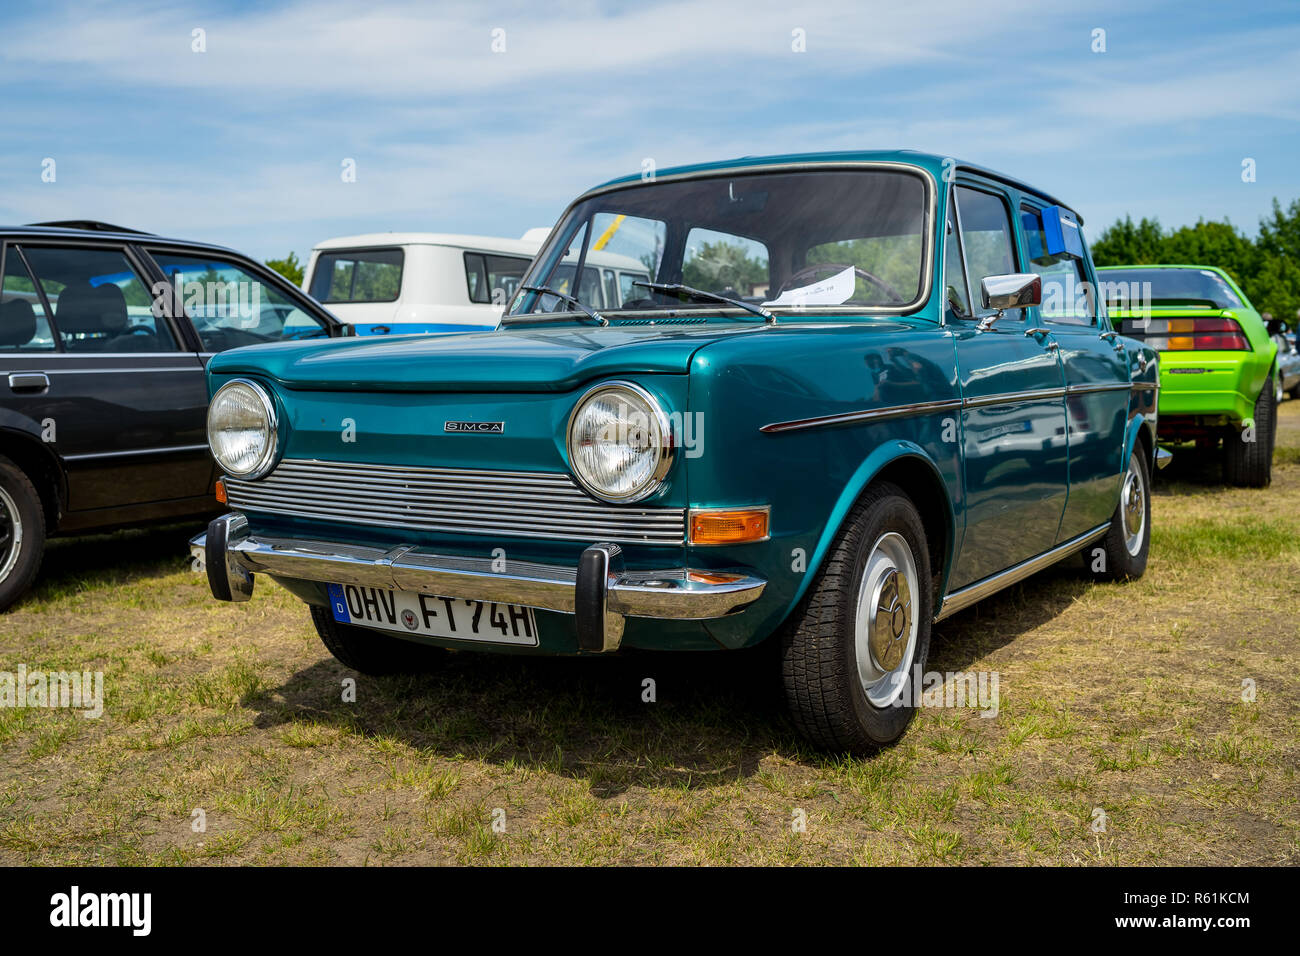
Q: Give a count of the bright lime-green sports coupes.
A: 1